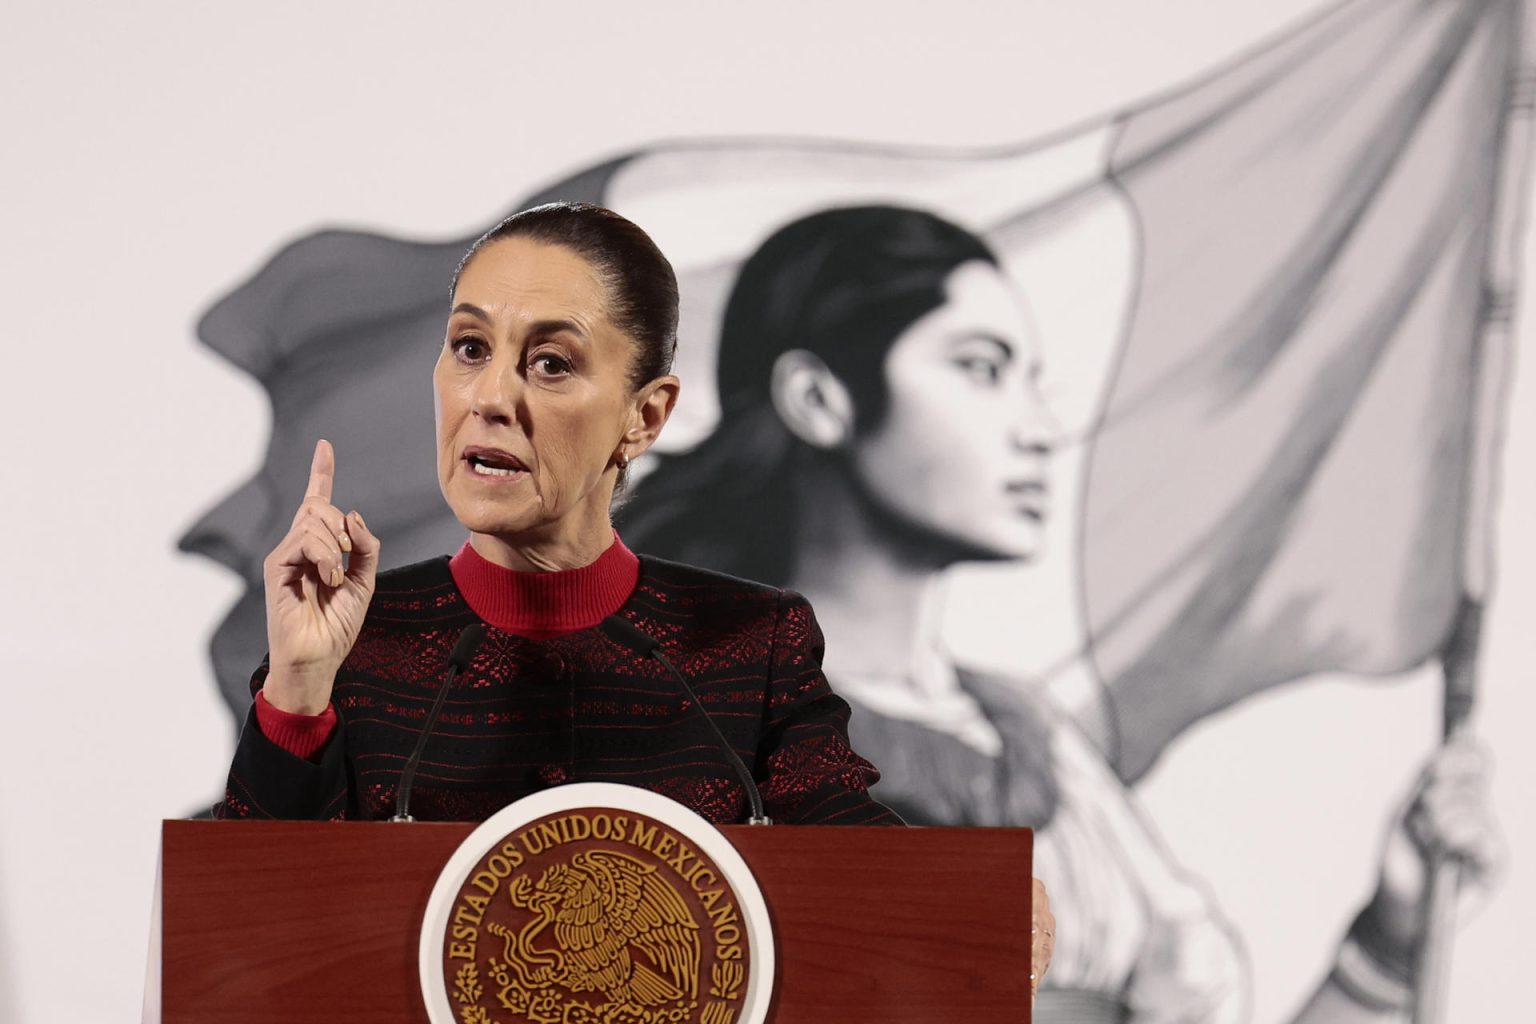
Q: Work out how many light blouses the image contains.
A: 1